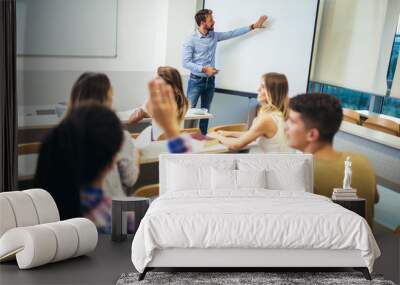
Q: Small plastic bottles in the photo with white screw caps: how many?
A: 0